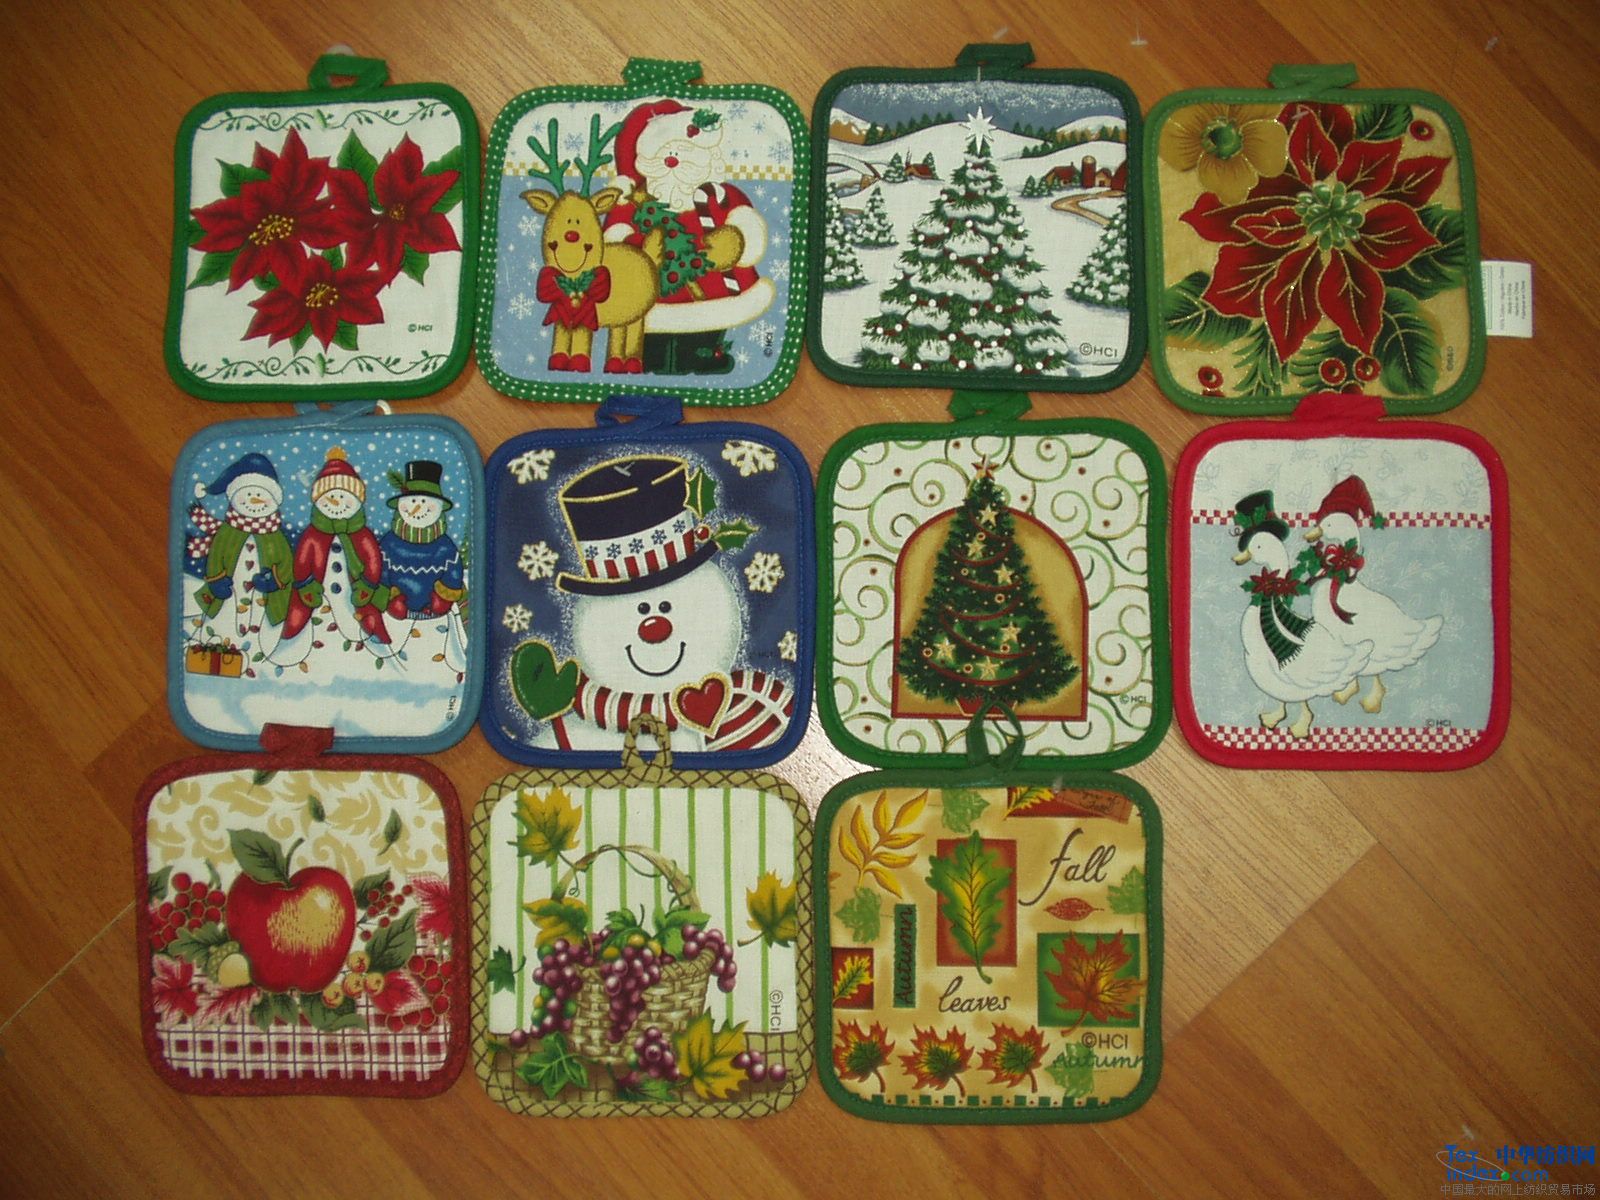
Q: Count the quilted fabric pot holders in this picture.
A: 11